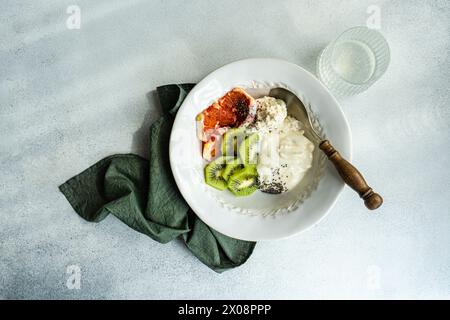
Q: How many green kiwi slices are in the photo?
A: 5